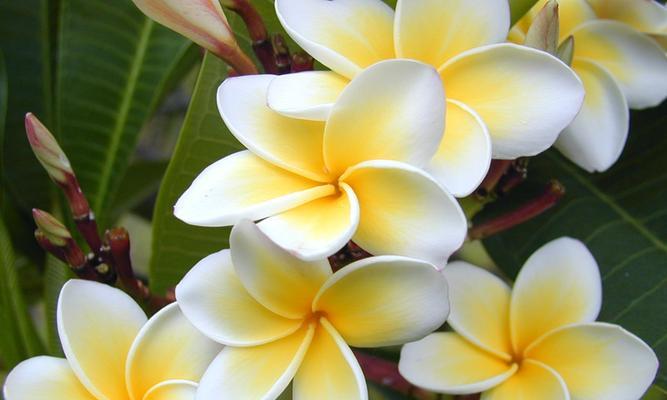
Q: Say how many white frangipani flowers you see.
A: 6